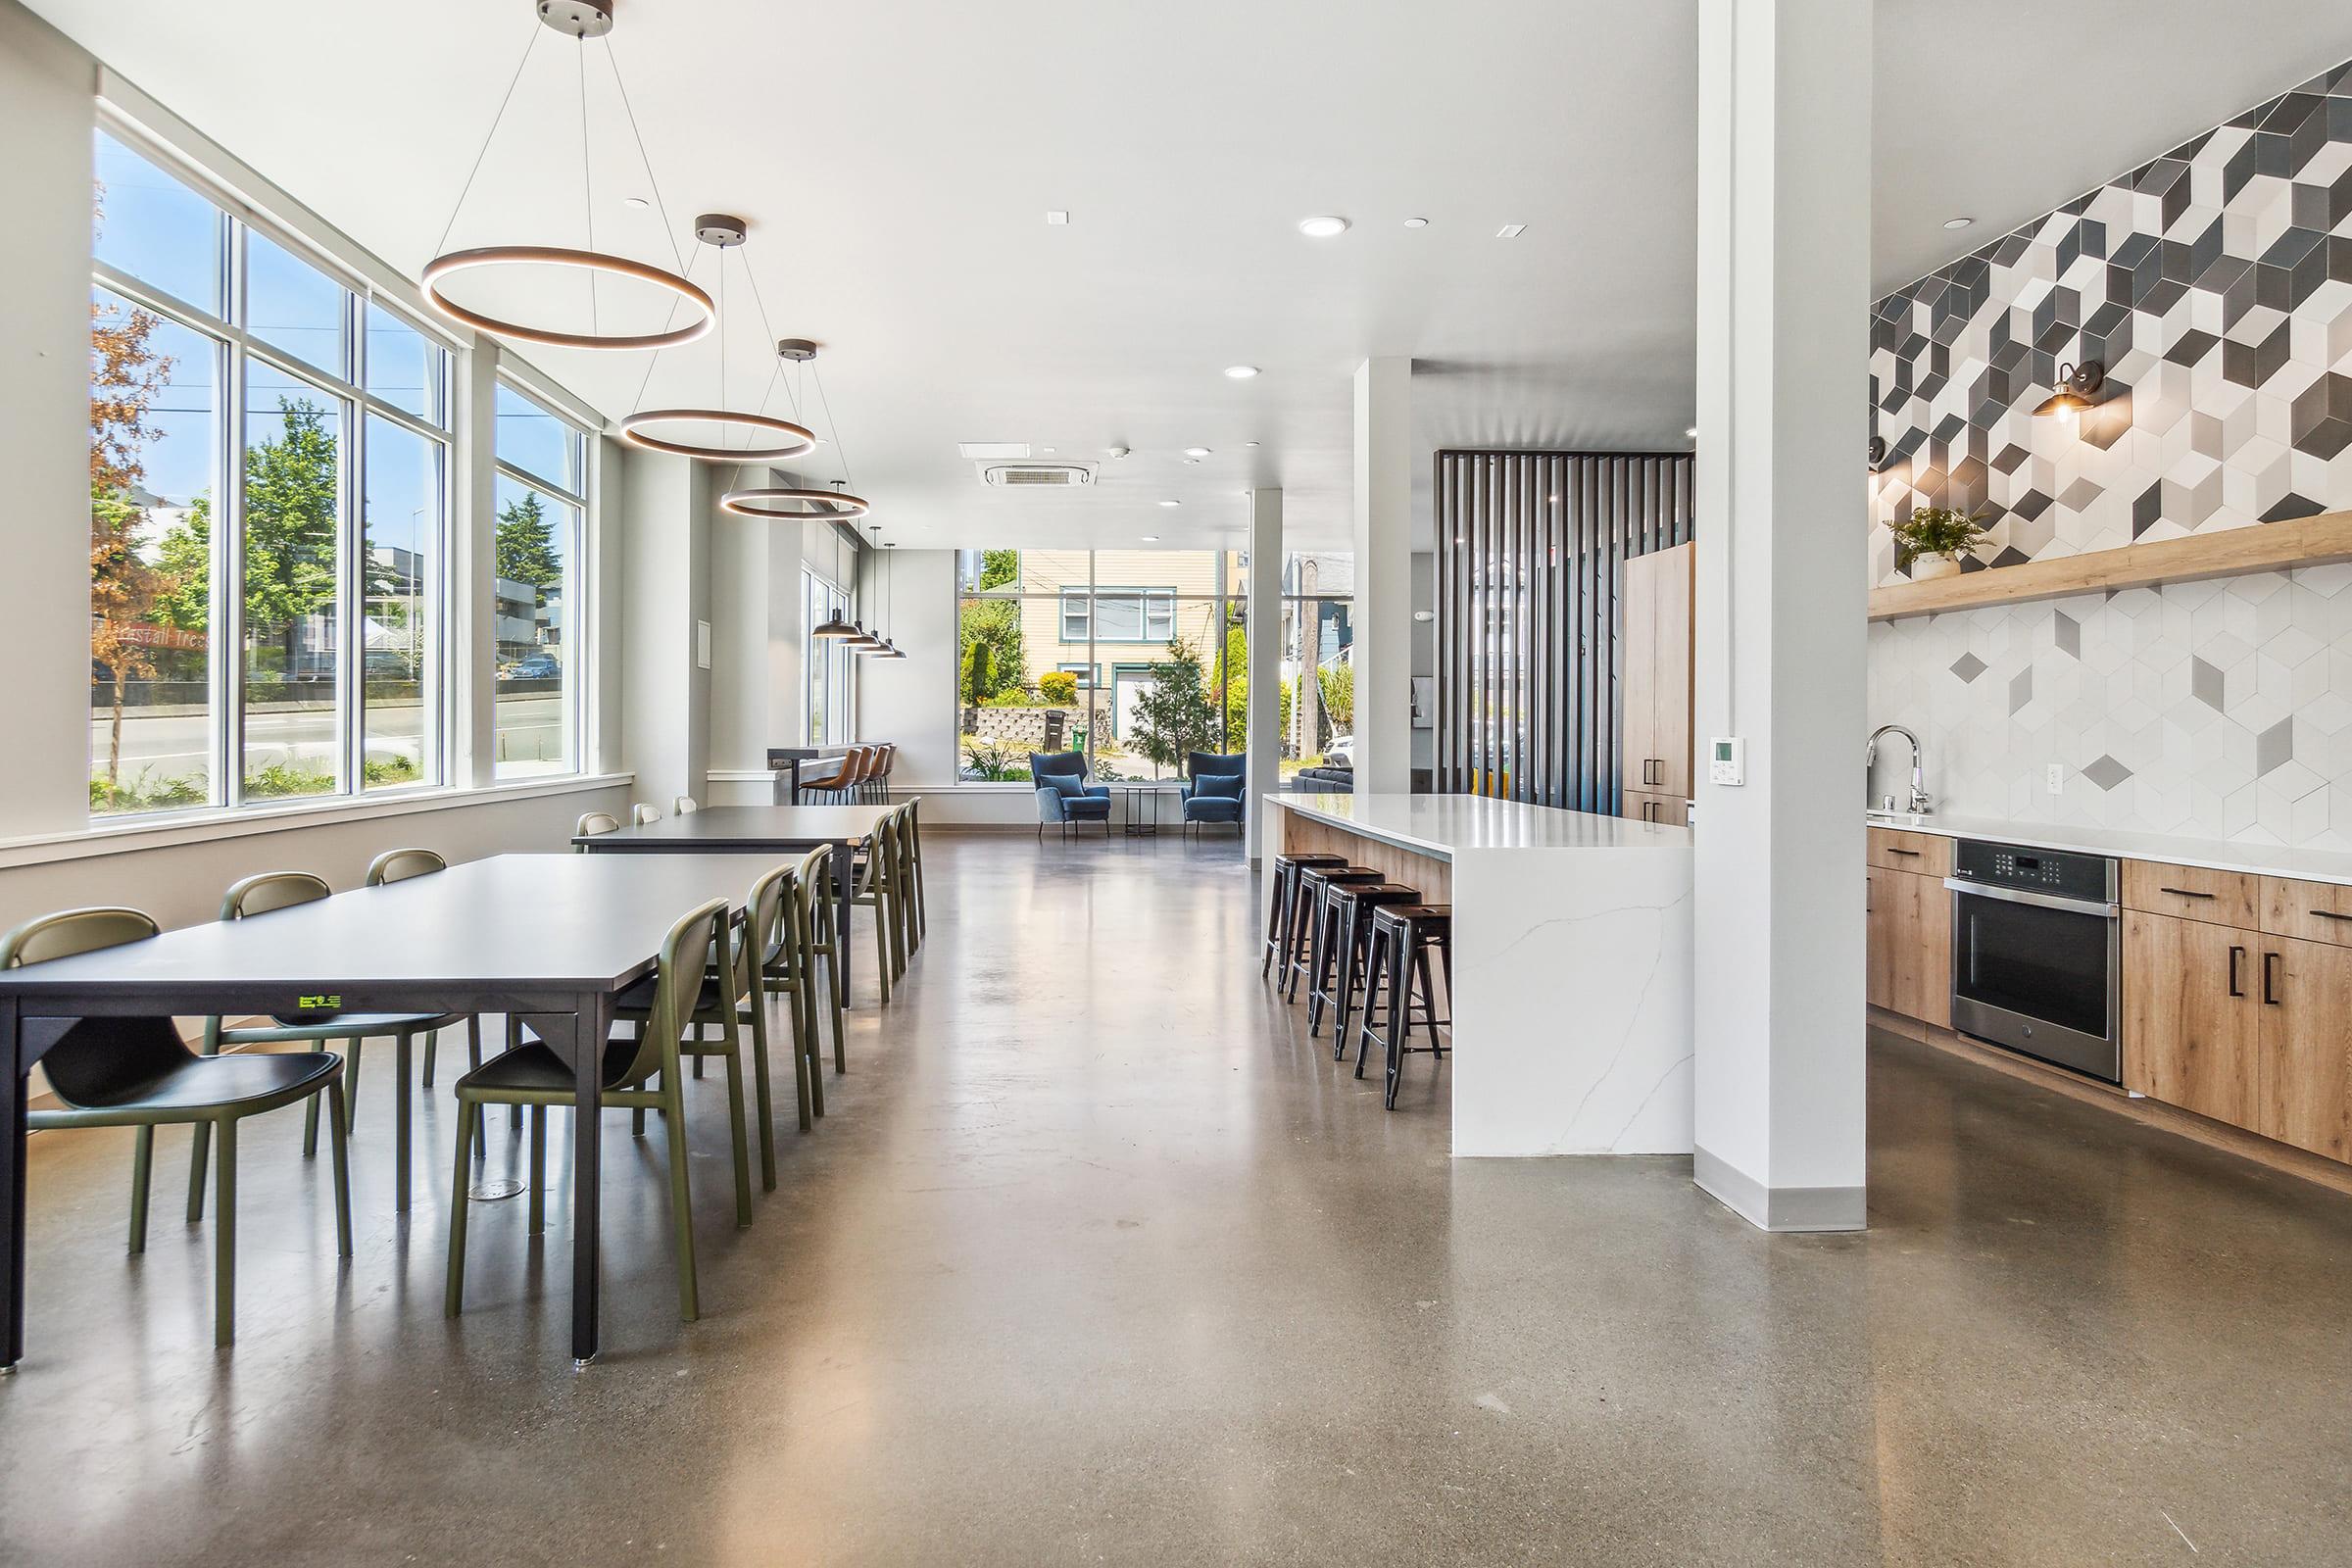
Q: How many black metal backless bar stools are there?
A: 4